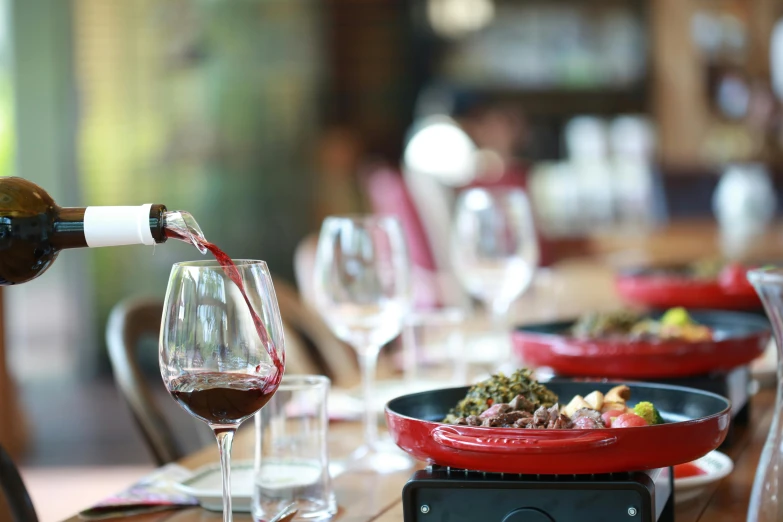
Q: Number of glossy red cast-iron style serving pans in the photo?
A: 3